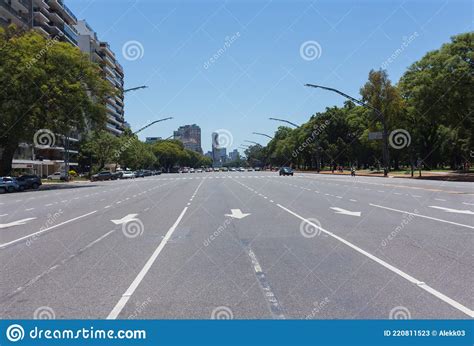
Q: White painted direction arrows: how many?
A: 5